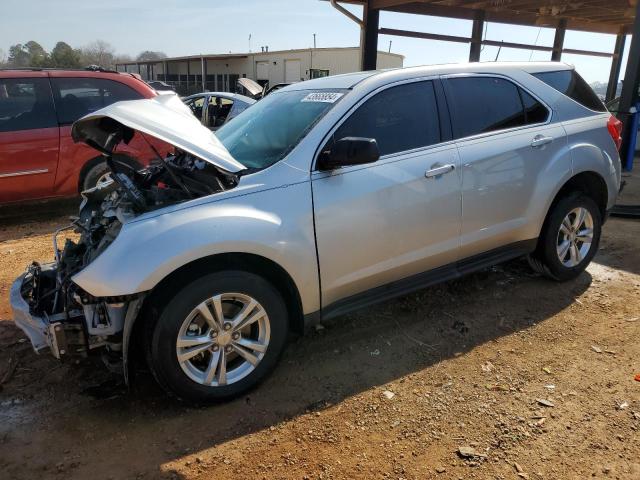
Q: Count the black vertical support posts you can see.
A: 5